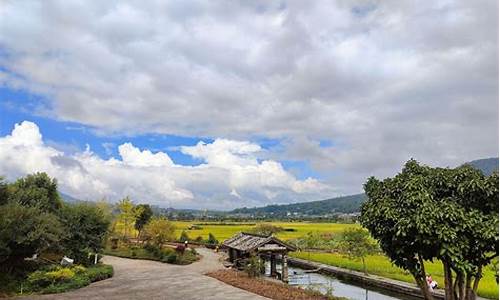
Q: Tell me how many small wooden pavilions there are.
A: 1